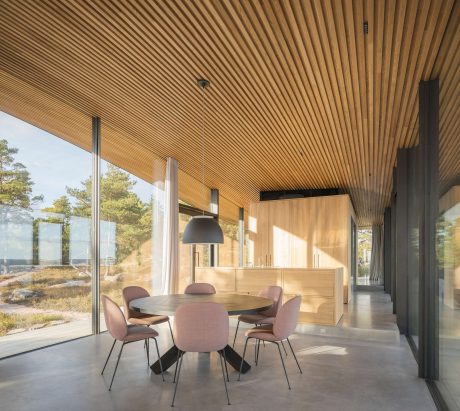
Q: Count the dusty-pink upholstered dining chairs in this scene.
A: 6